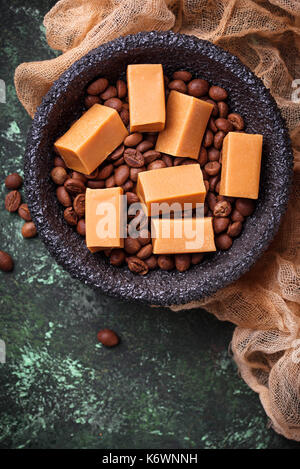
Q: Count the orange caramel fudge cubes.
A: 7